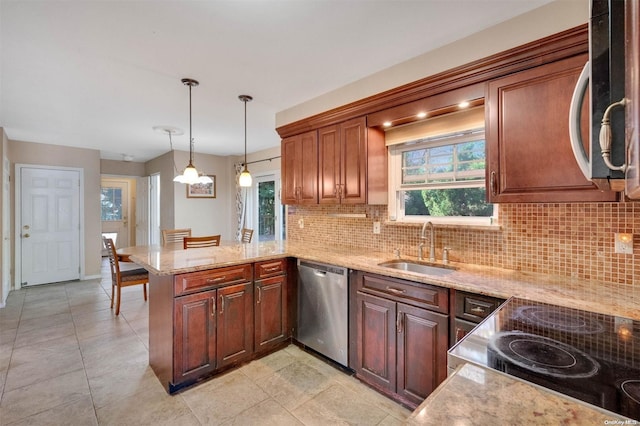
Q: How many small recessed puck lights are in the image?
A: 3